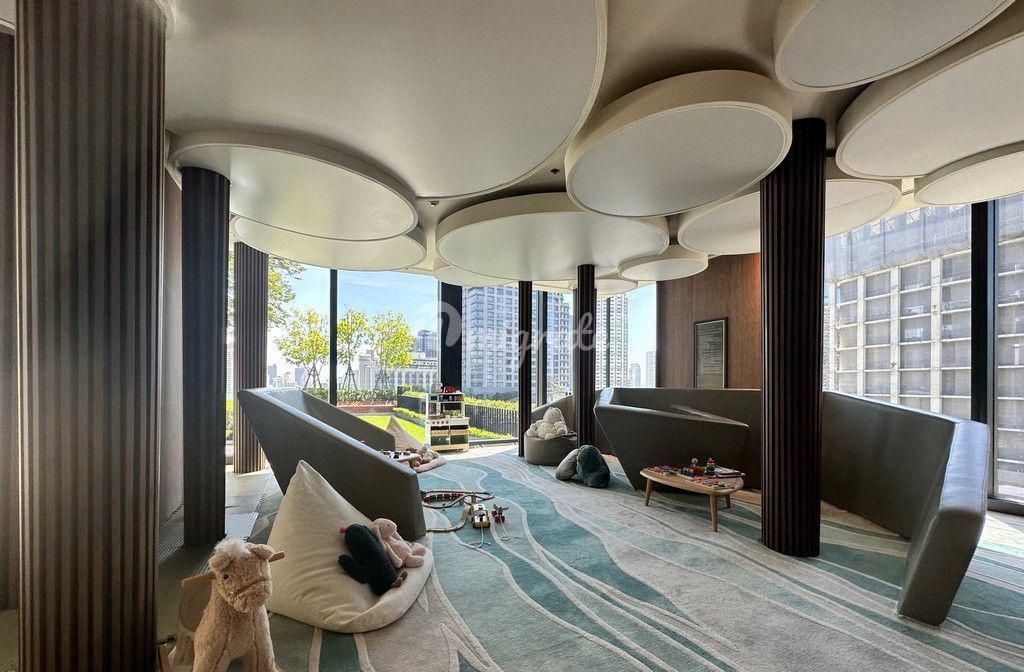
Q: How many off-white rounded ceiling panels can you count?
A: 12